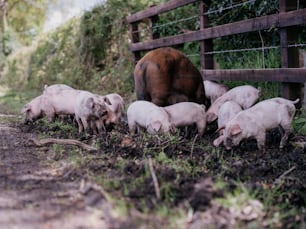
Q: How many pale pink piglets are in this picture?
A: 10